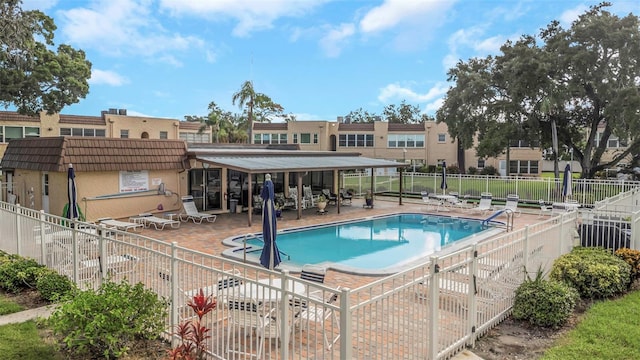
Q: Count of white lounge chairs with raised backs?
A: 3